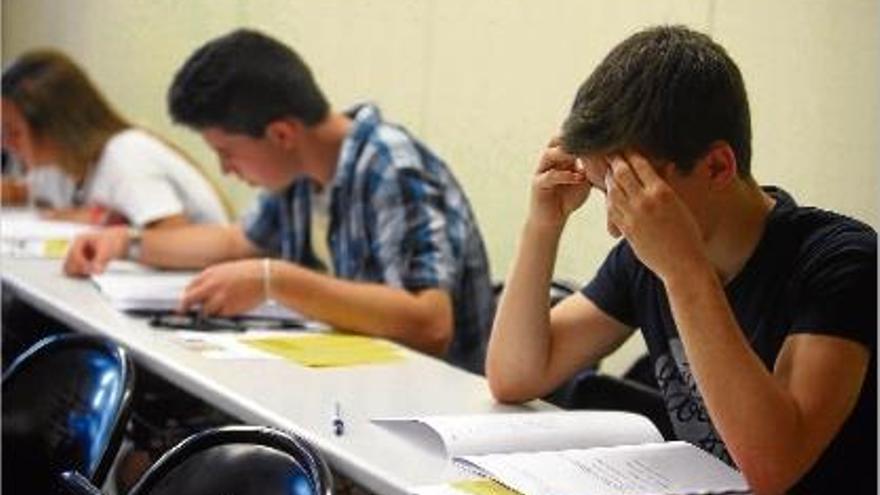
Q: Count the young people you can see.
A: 3